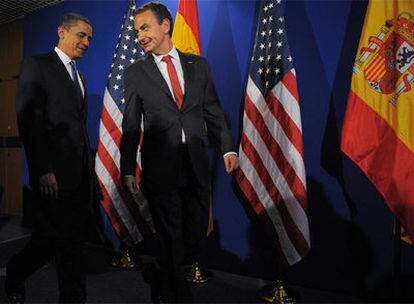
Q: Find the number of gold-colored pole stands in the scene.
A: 3